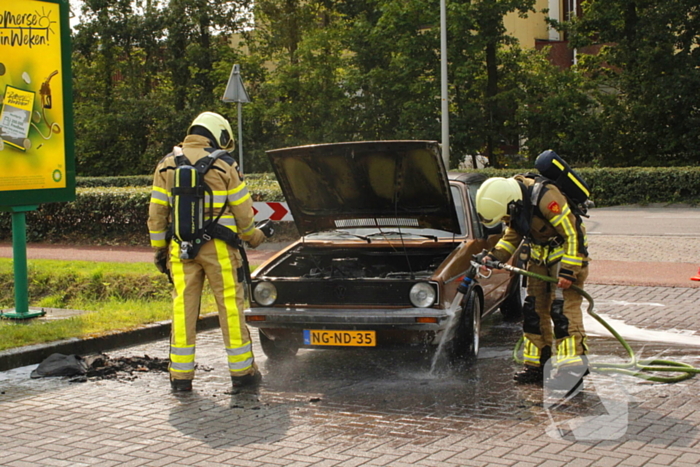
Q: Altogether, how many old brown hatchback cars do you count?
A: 1